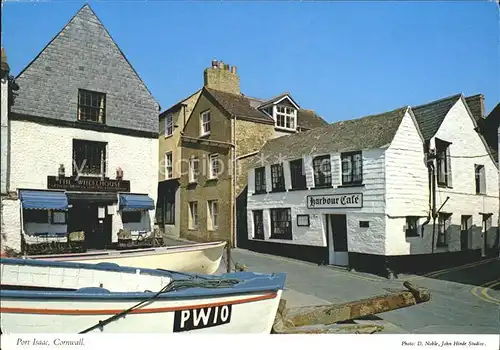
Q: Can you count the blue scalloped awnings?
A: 2